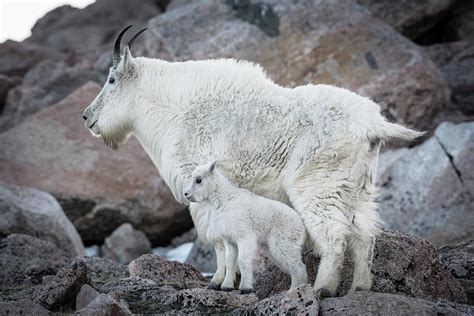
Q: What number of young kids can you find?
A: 1